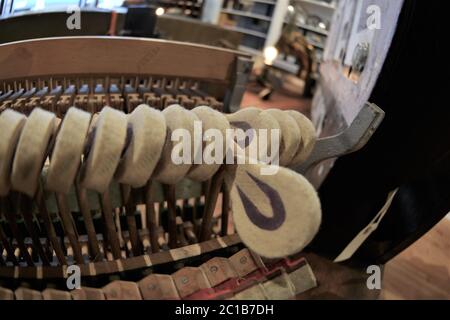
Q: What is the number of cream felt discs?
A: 11